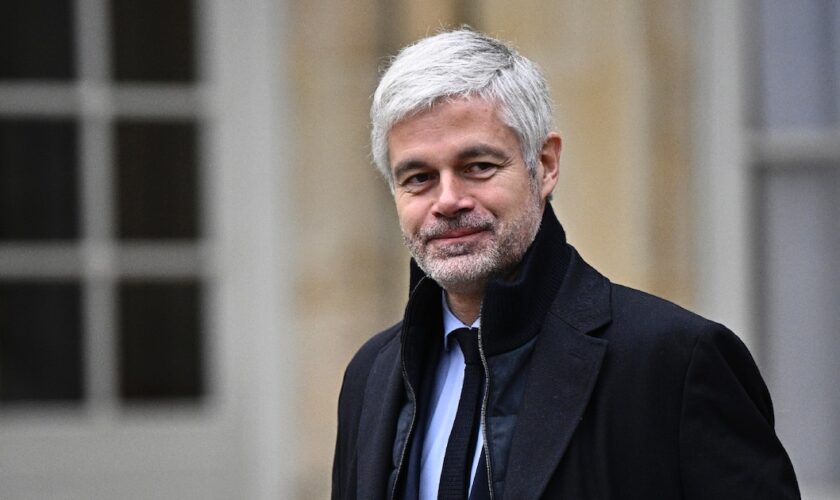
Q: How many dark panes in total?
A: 6